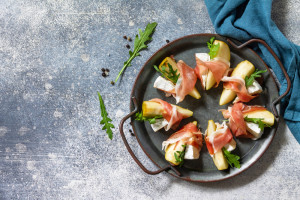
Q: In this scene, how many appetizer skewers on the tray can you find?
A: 7